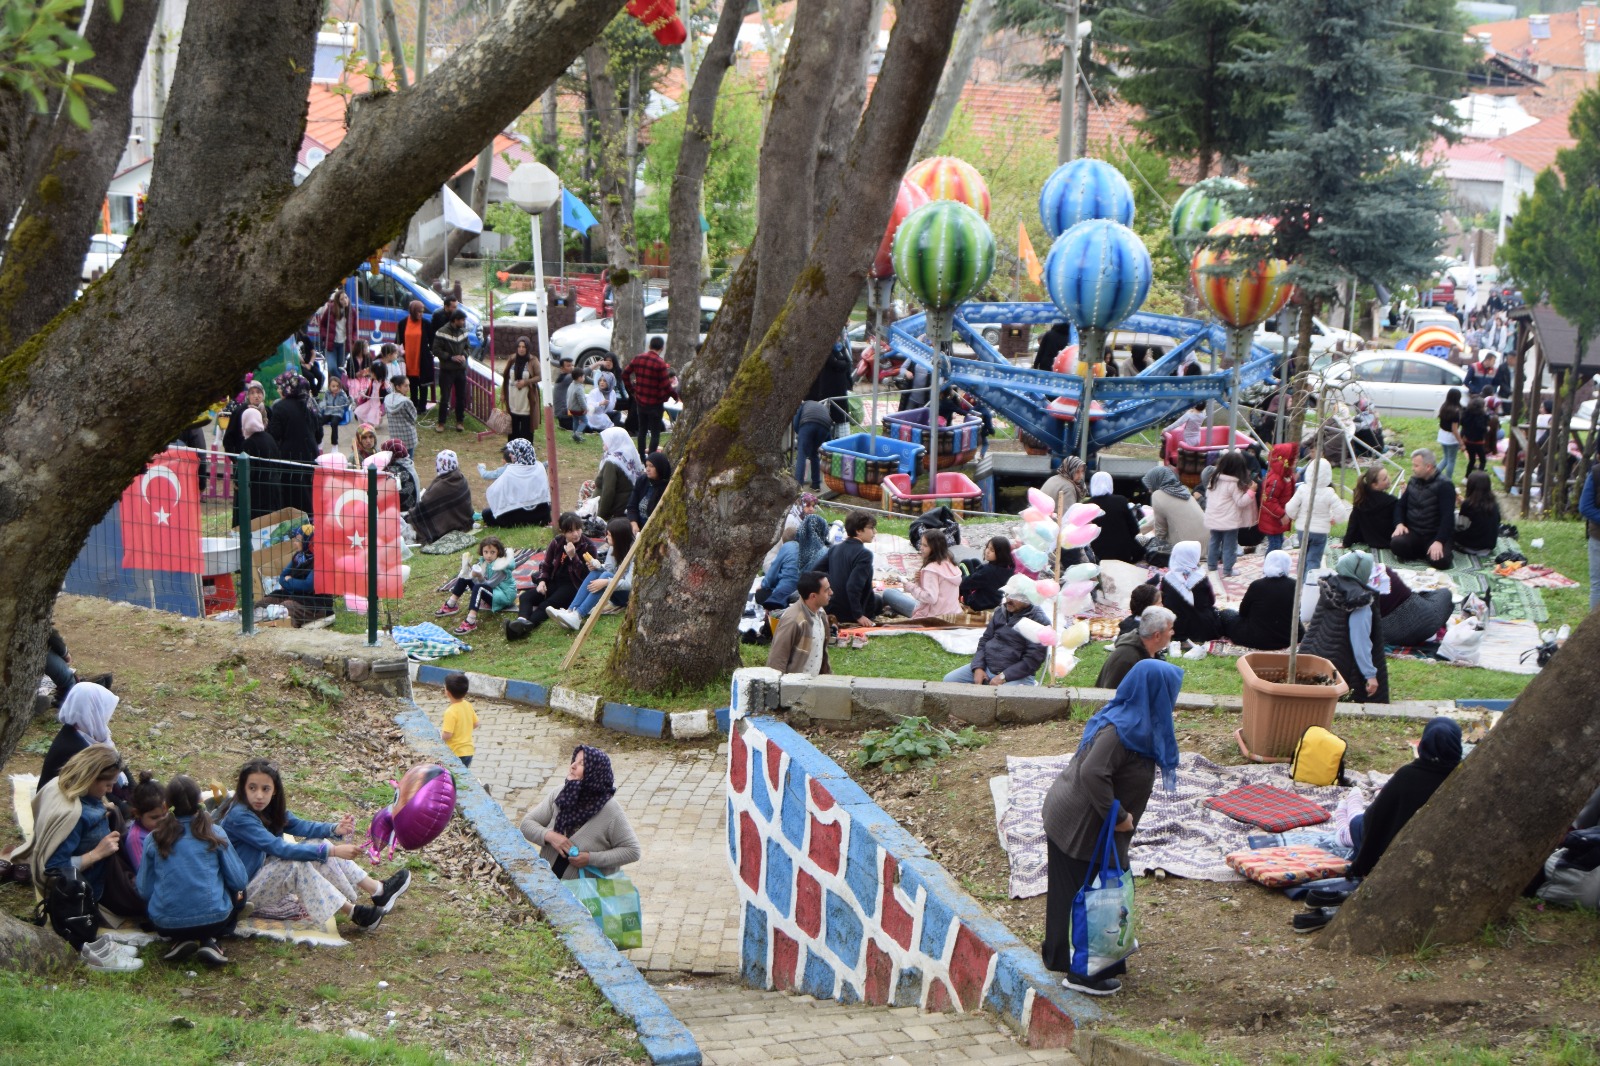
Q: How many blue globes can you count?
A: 2